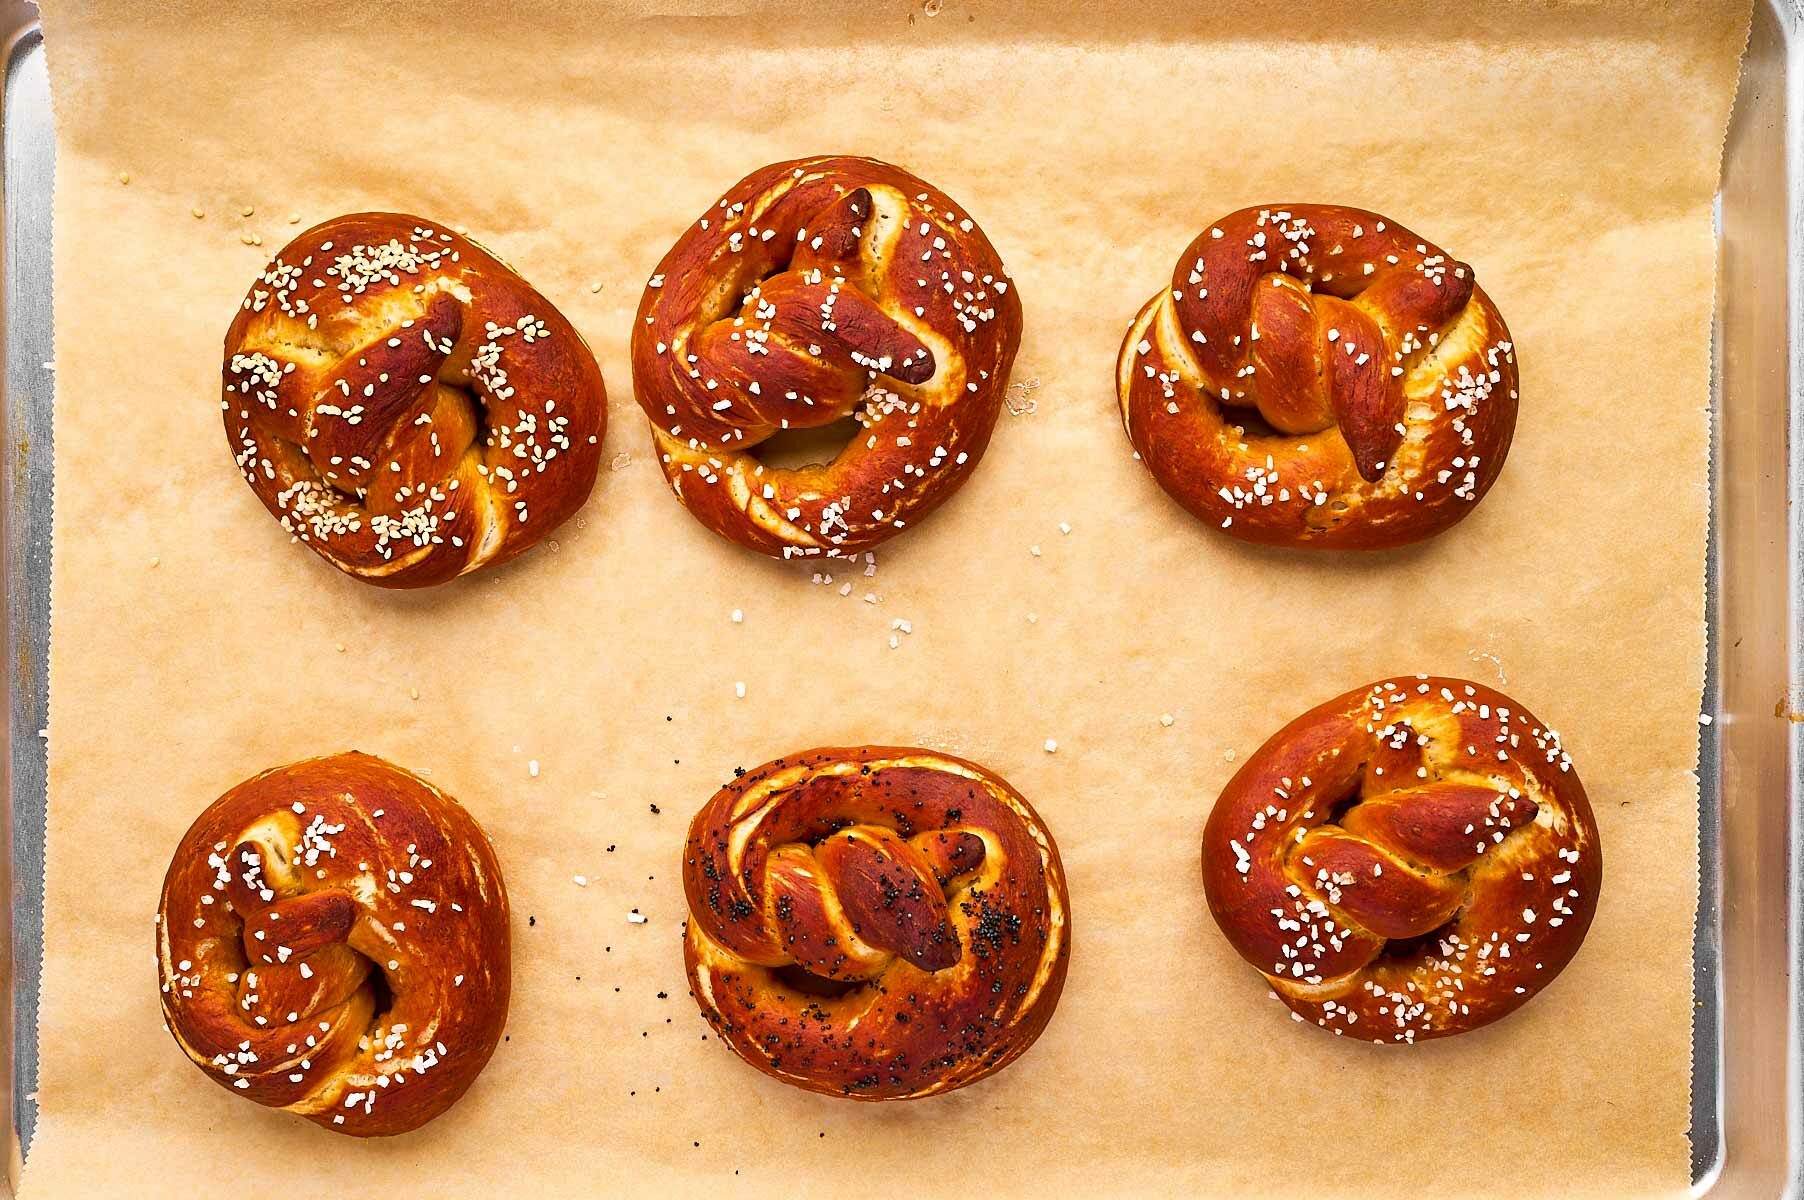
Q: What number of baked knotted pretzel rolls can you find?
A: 6